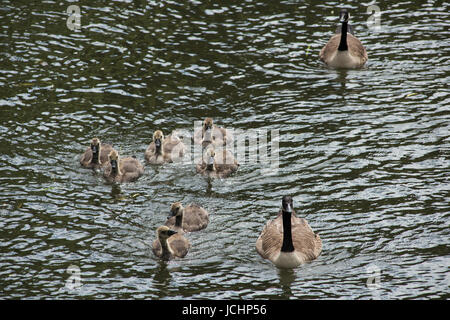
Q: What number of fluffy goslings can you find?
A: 7